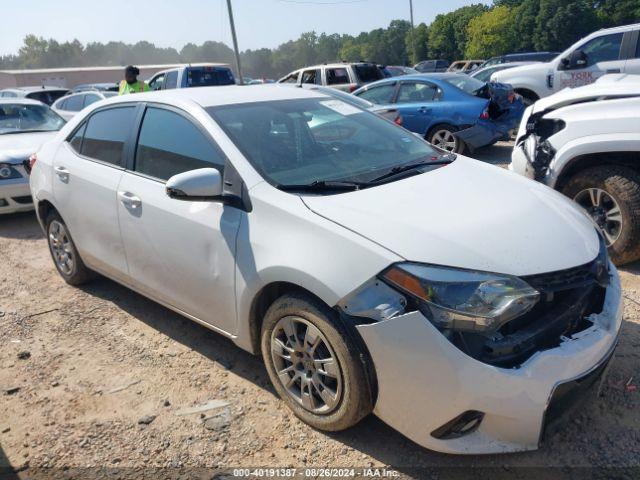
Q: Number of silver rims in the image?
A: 4